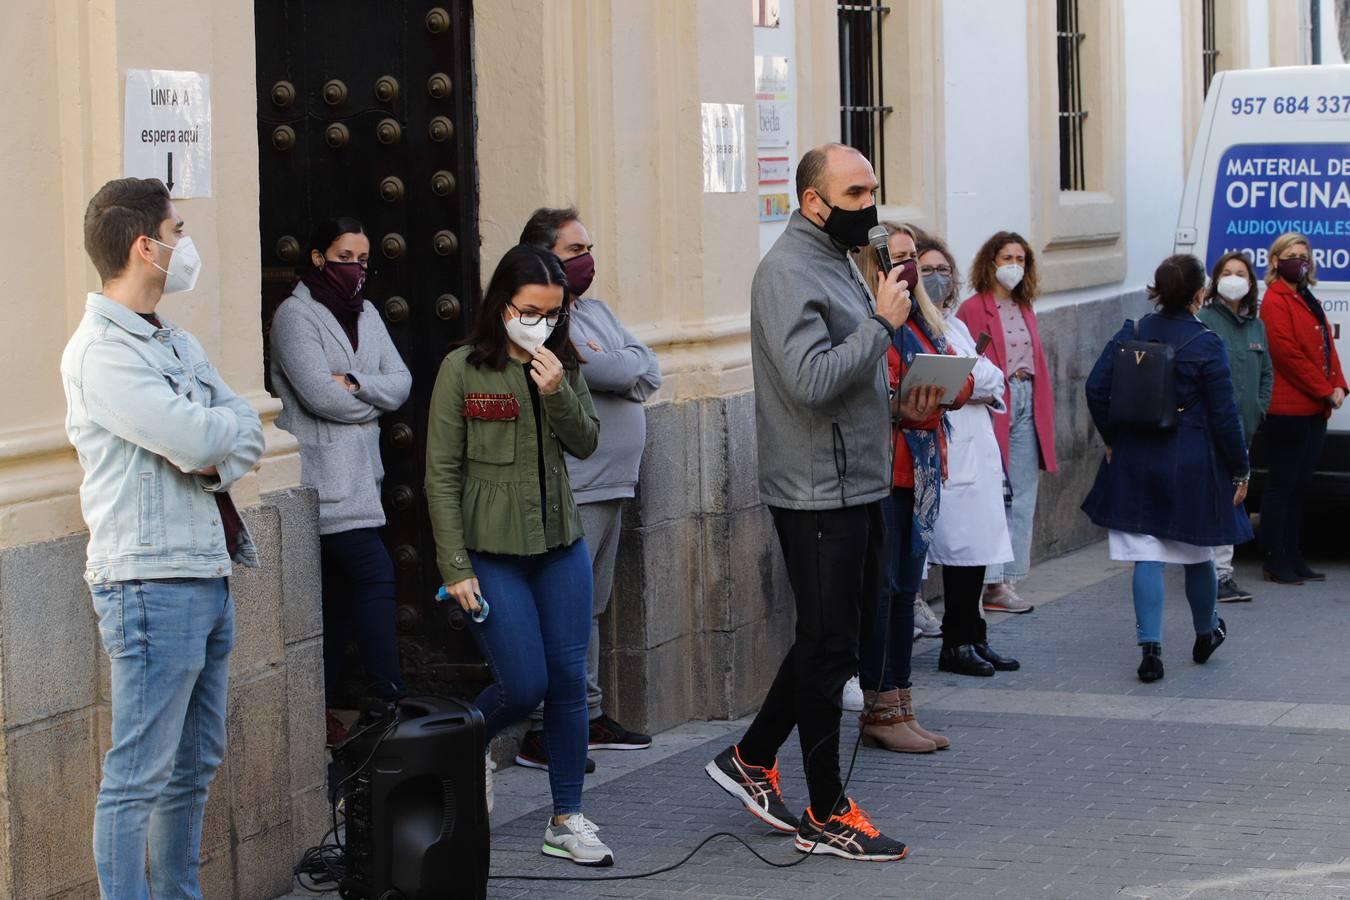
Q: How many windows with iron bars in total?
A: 3